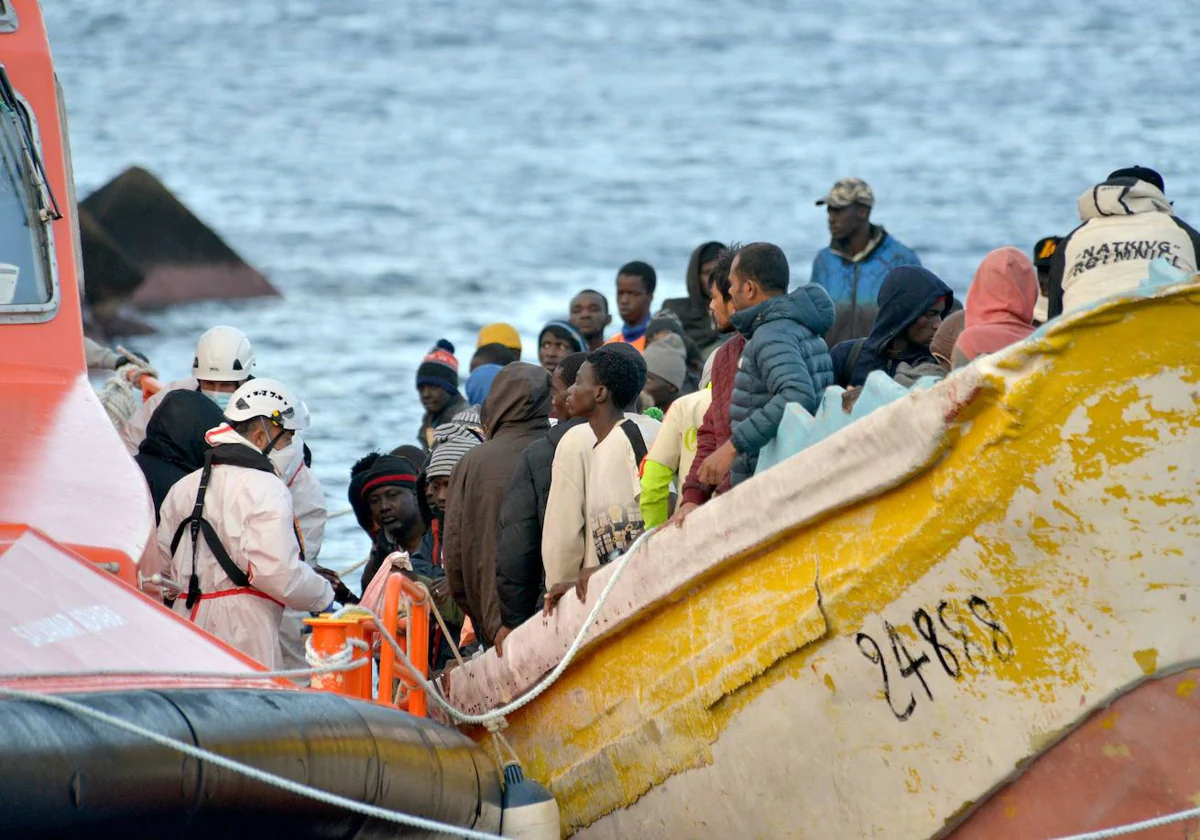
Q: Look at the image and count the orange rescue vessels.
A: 1